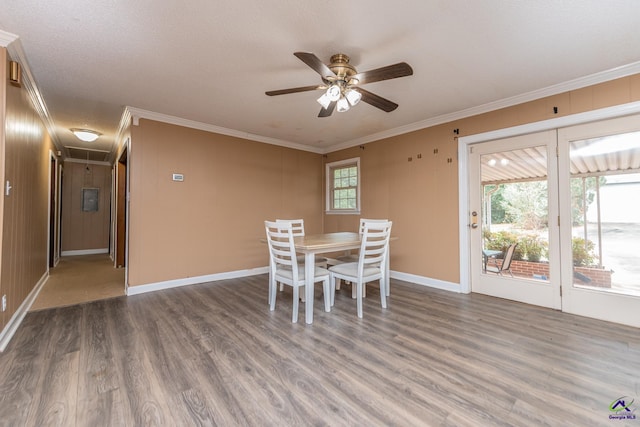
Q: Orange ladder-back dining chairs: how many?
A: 0